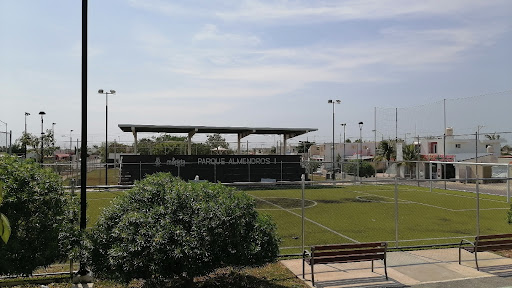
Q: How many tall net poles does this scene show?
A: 3